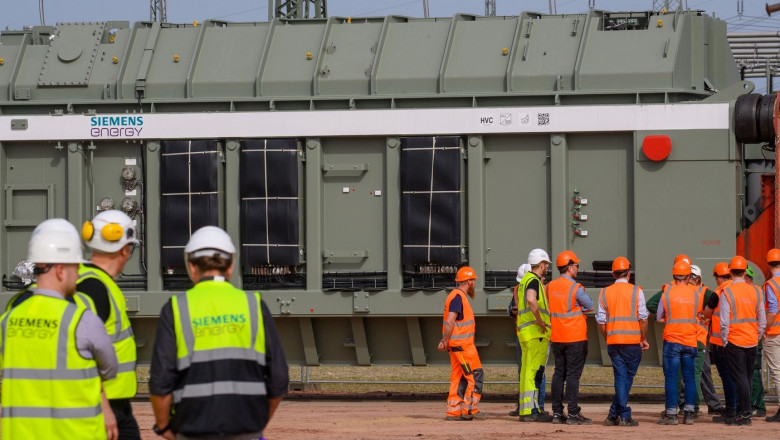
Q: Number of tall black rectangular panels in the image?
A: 3